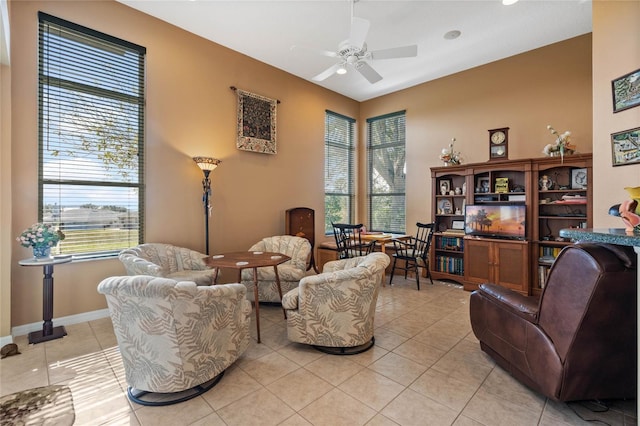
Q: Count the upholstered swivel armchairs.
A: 4